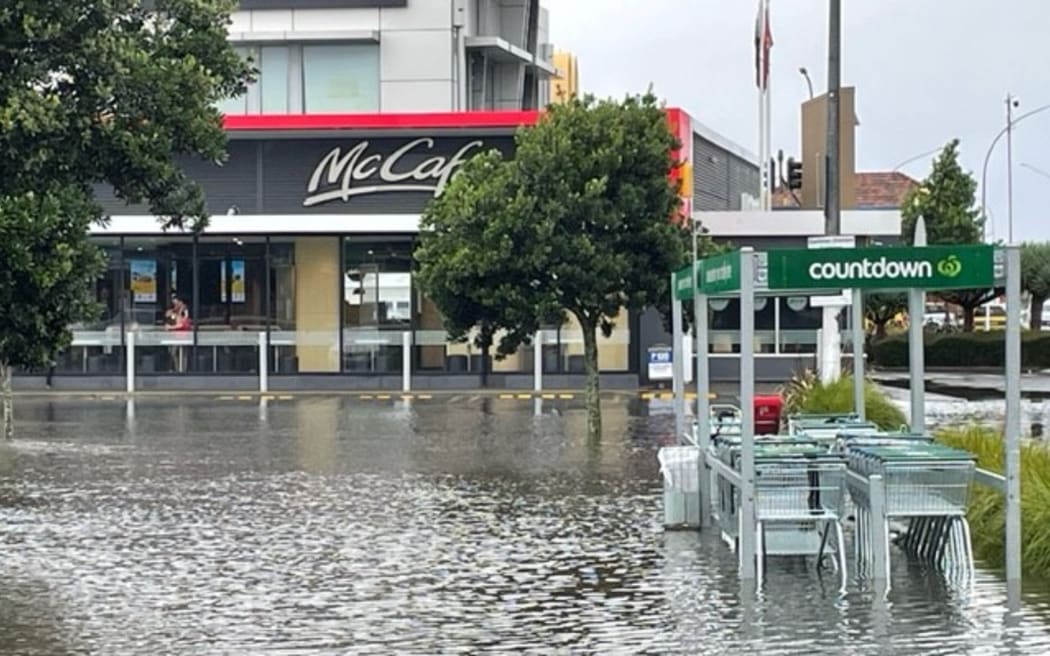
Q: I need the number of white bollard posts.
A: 4